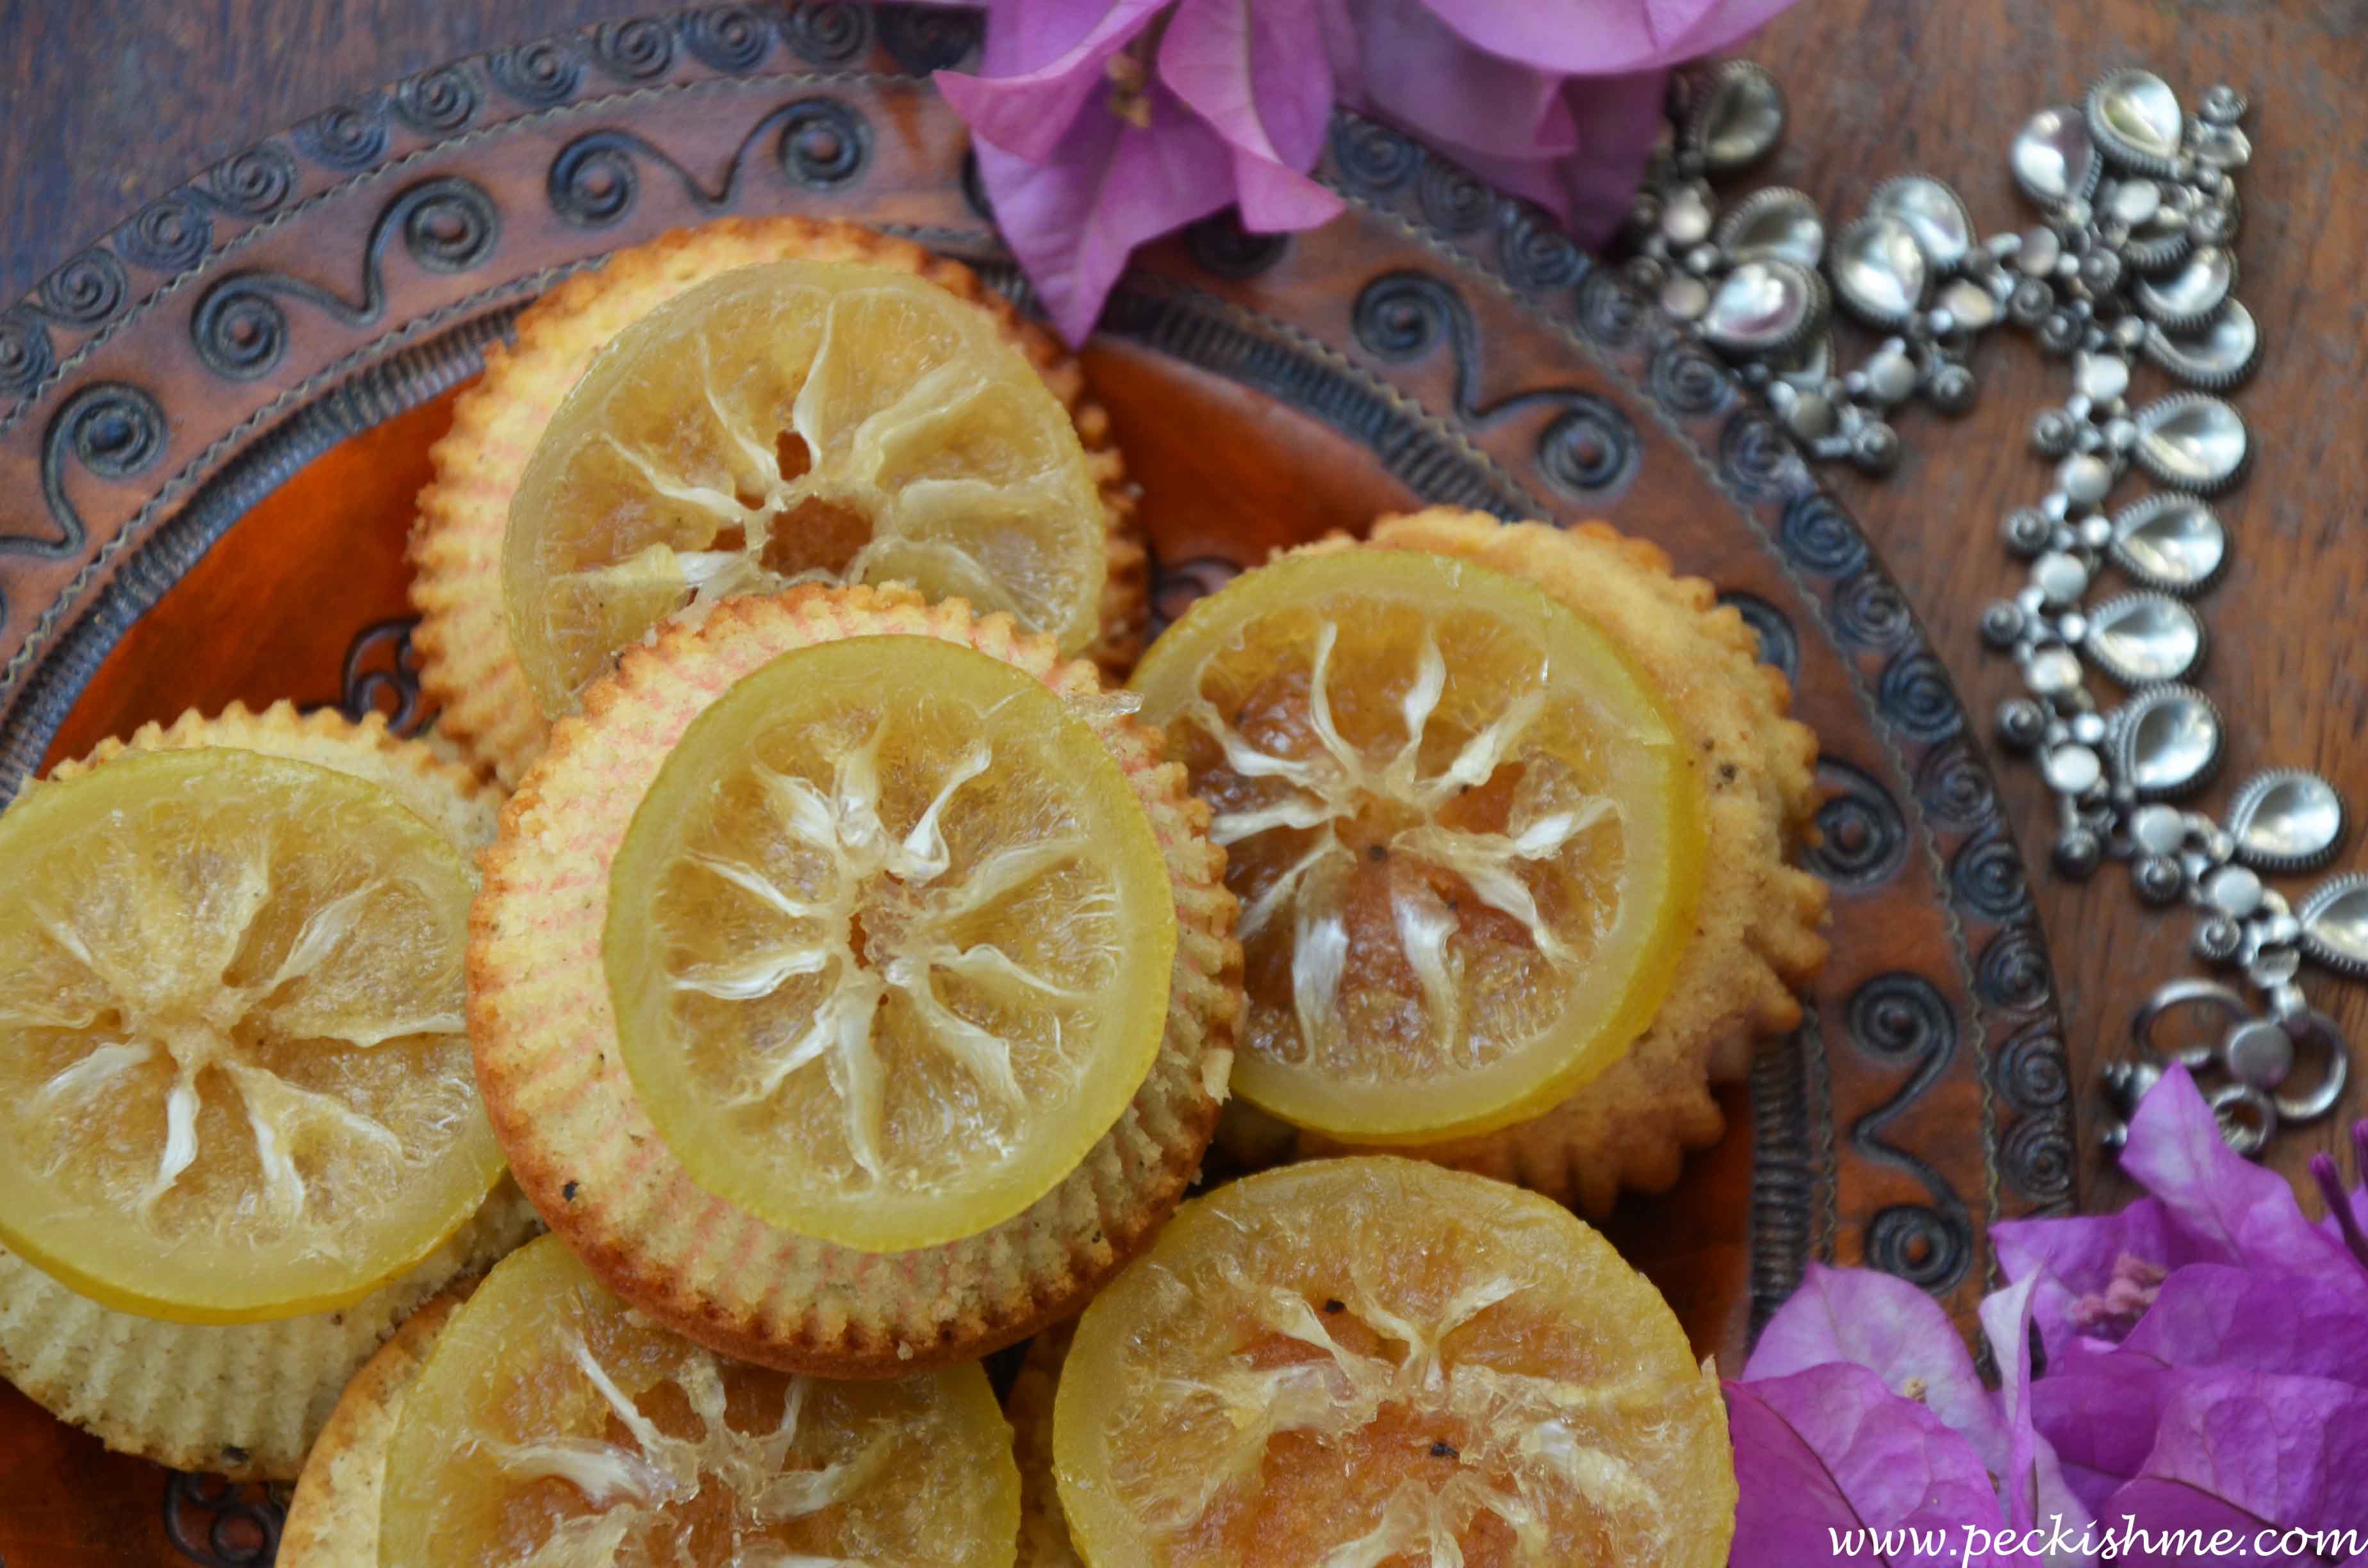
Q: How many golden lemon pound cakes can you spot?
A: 6